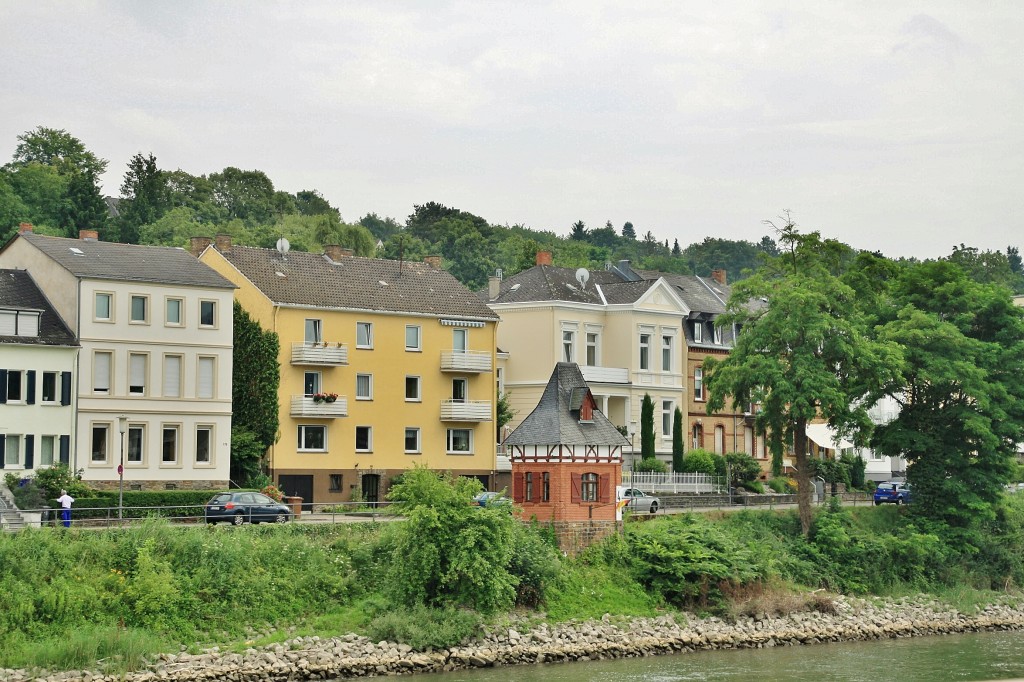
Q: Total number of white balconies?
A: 5